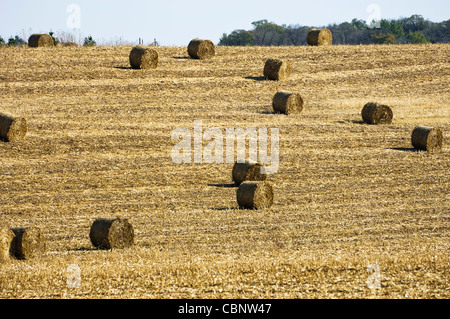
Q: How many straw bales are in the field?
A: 14